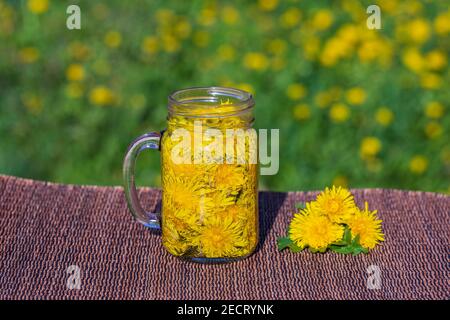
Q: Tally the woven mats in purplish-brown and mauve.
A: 1